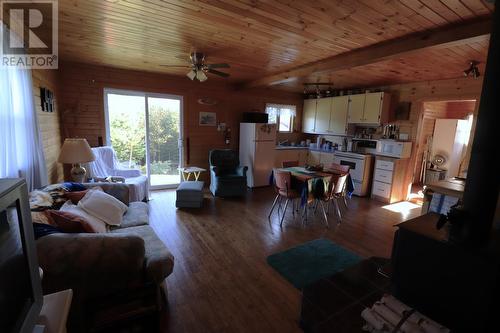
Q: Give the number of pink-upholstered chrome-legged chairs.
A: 4